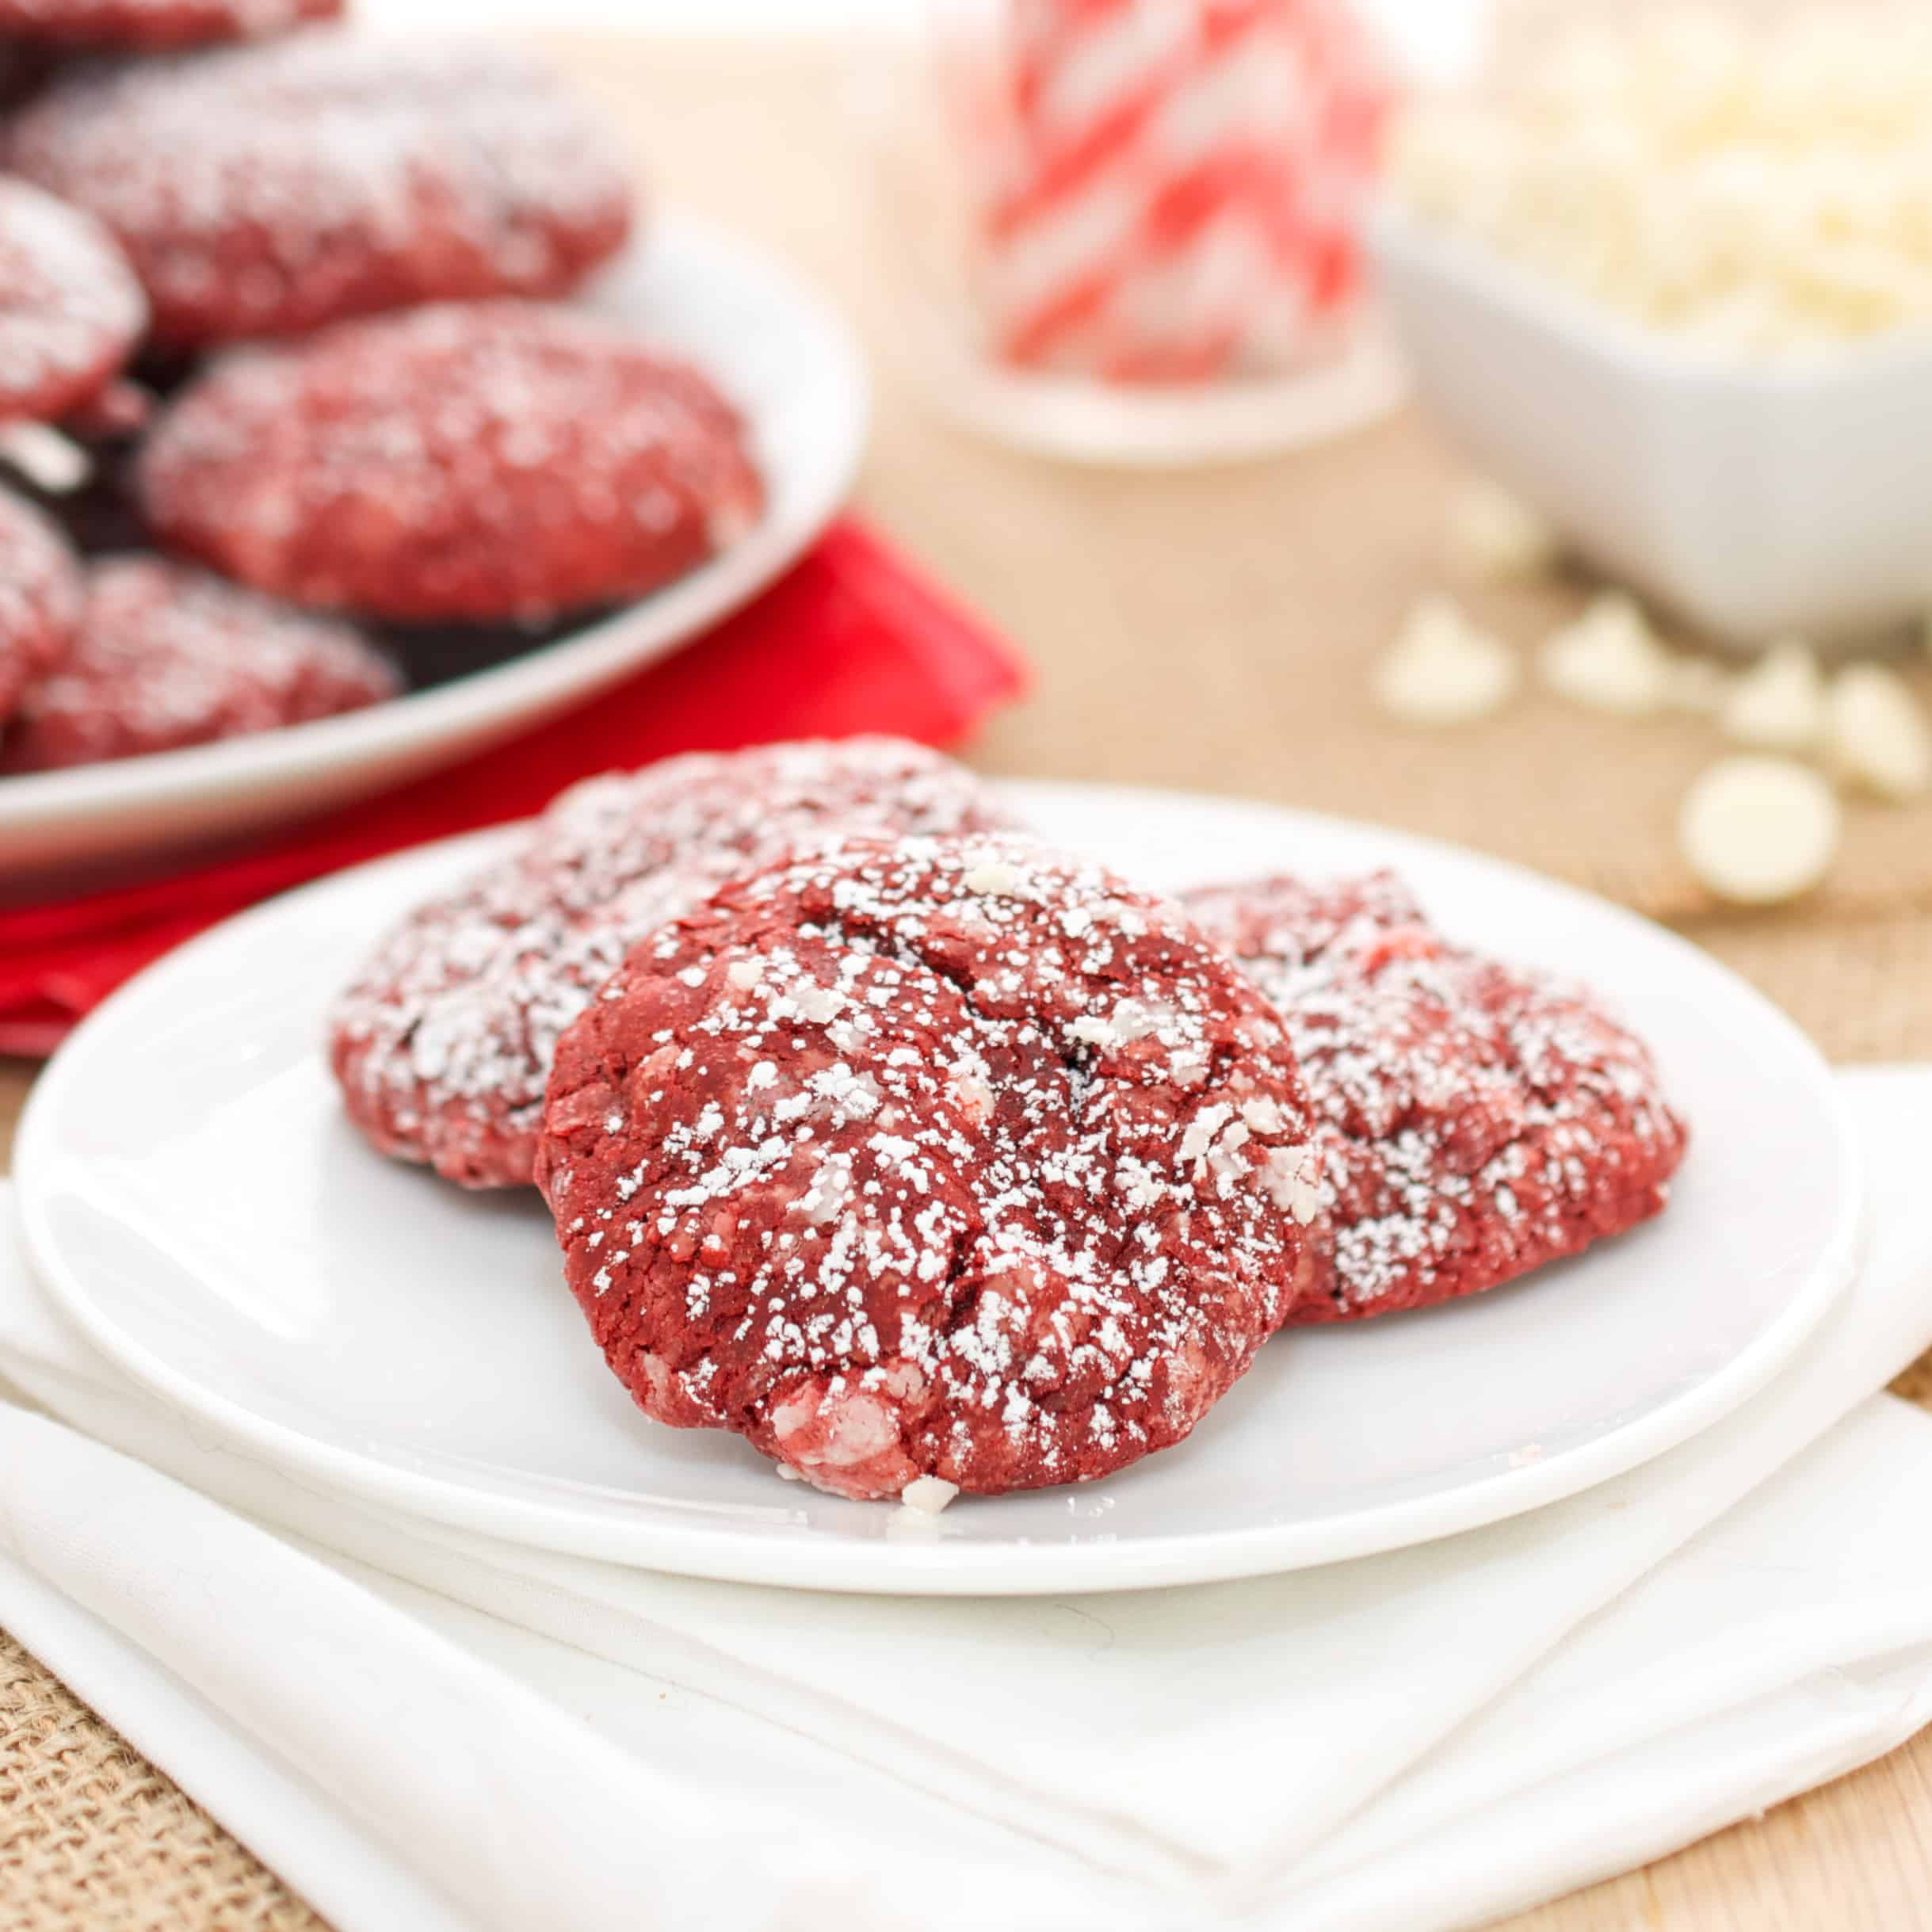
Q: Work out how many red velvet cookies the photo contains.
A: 9